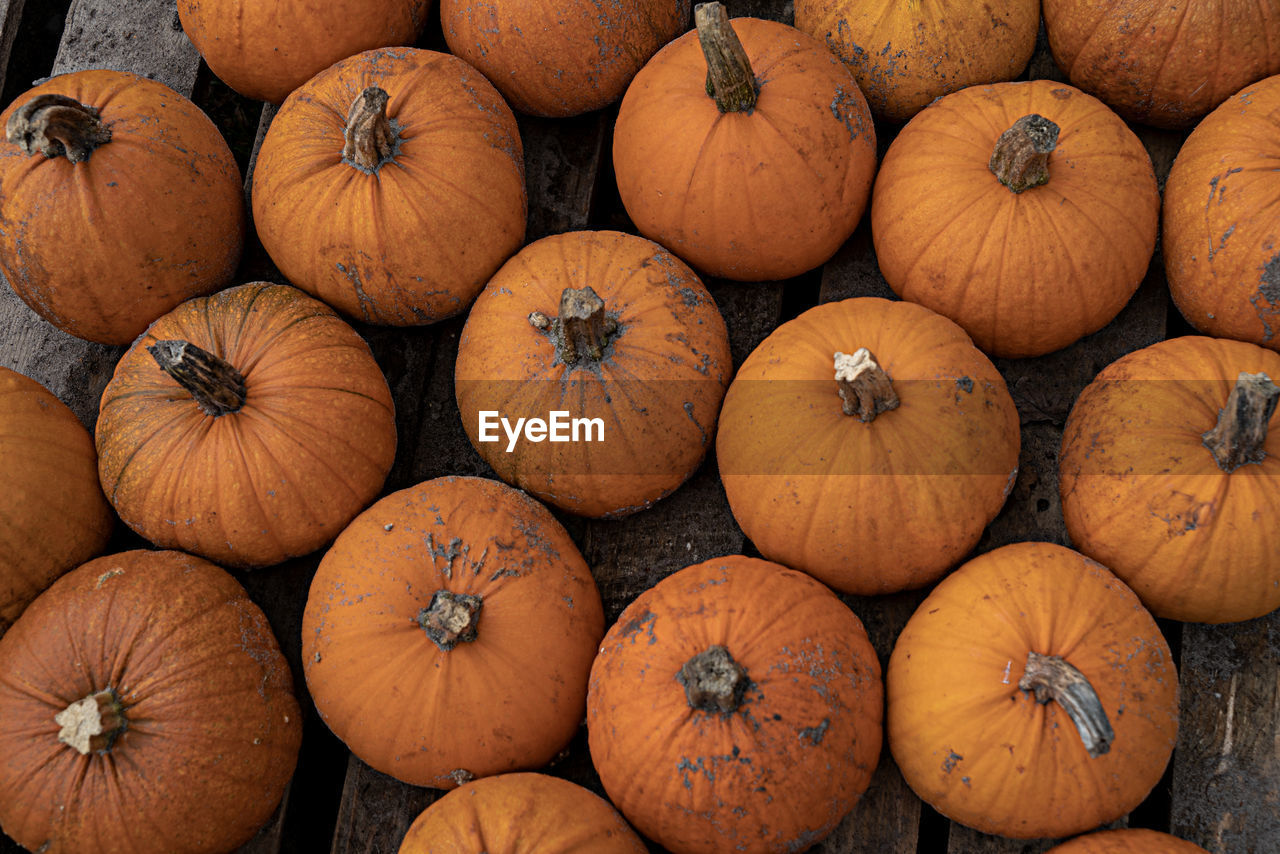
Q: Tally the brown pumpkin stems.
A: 12